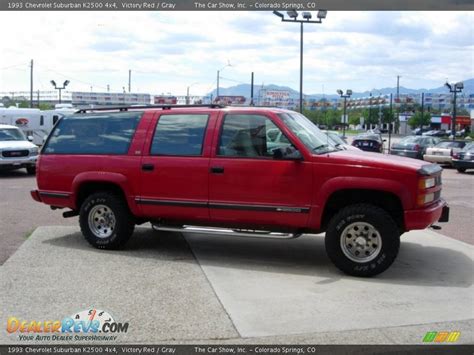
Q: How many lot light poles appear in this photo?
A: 4